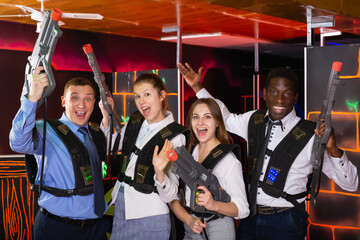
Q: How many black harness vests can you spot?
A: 4